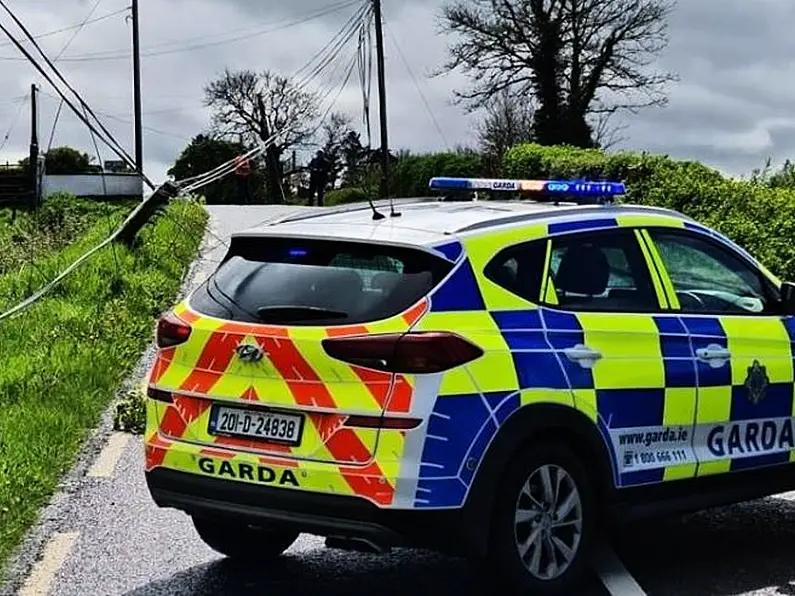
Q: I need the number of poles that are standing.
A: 3